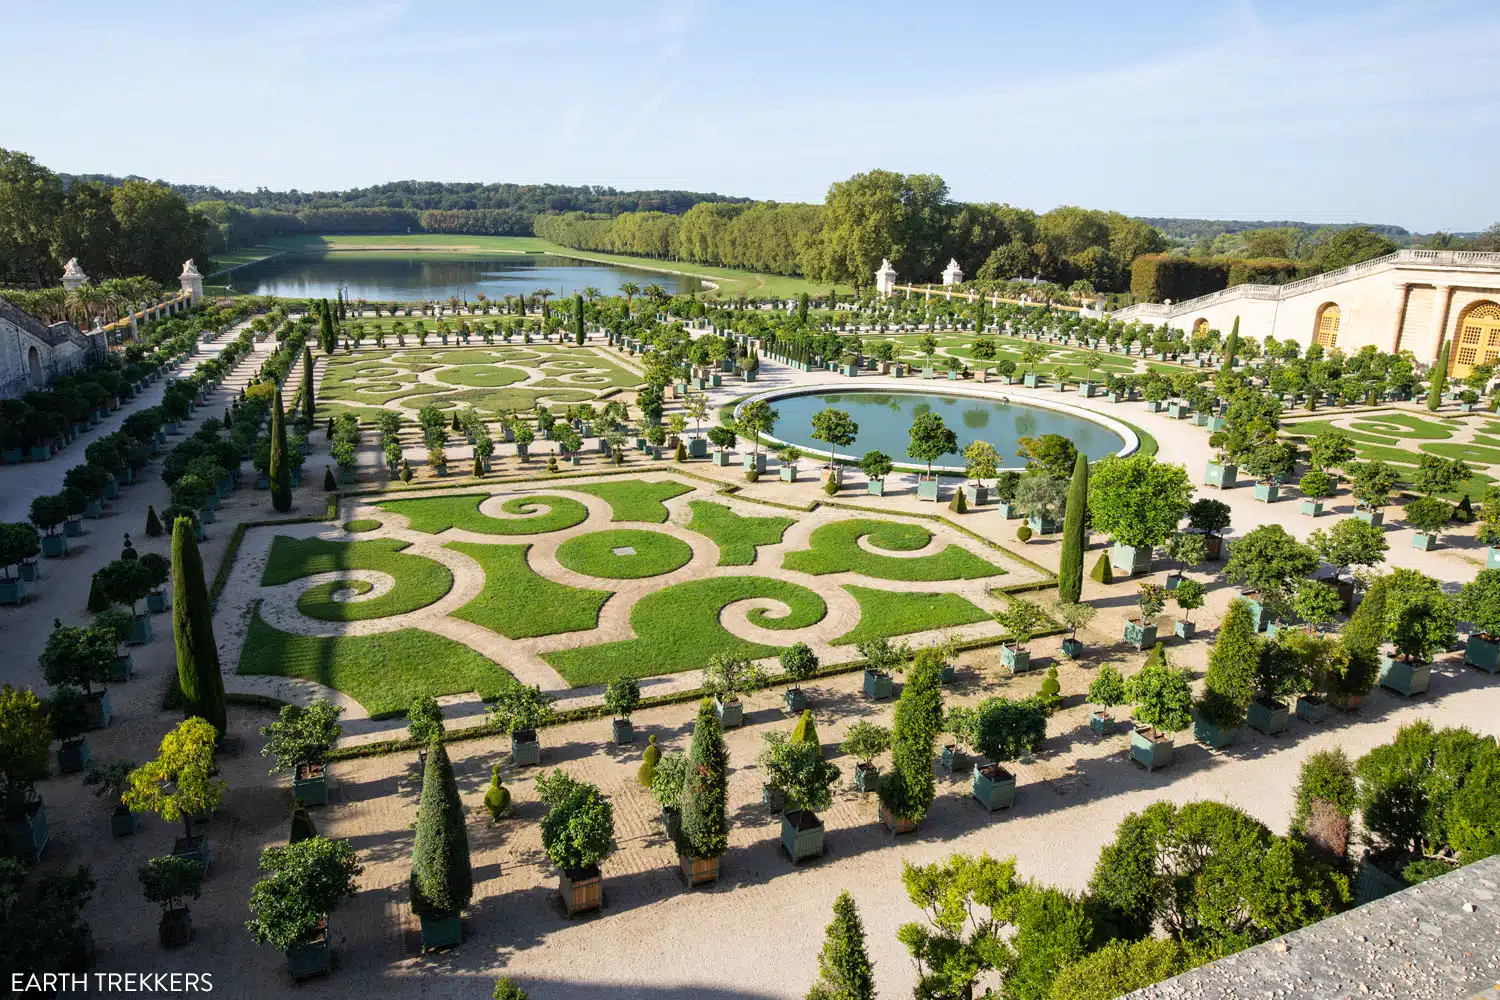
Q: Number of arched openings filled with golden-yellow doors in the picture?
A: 3